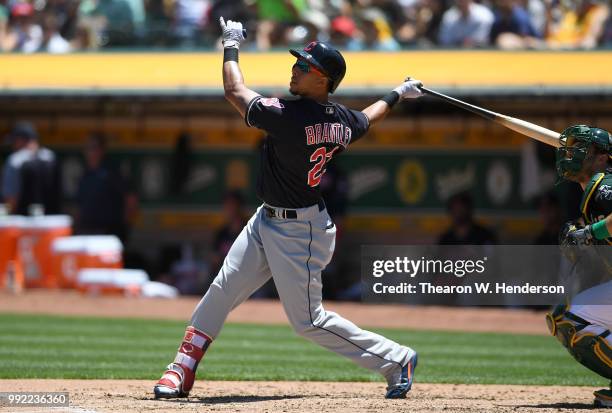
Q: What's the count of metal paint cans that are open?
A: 0